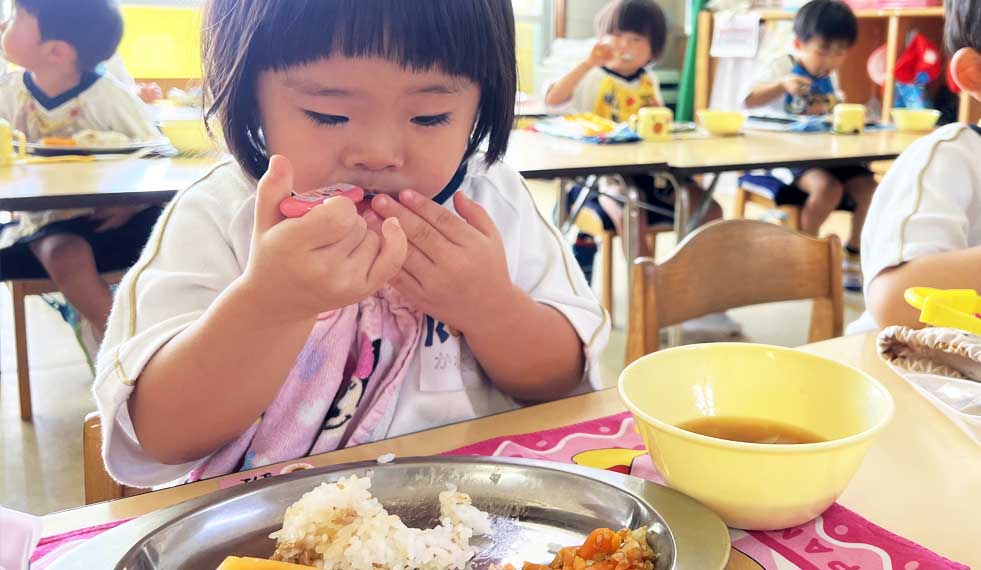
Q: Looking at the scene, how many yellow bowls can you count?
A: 4